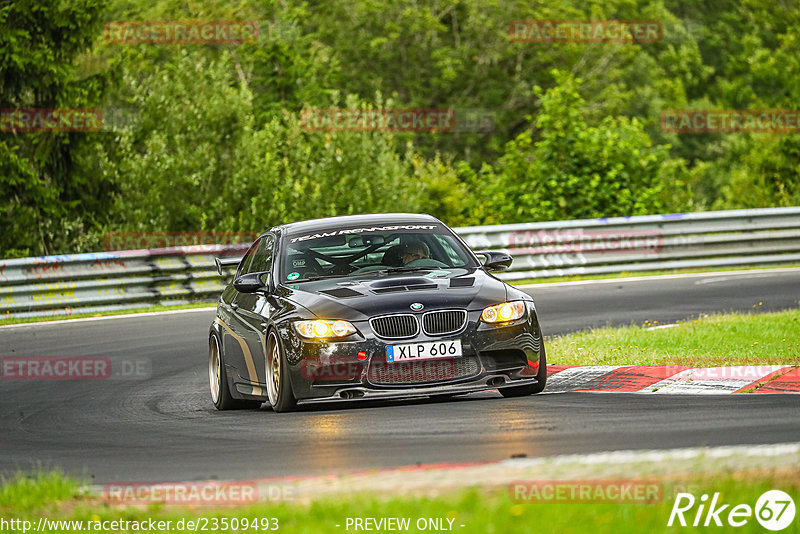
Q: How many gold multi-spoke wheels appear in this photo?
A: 2